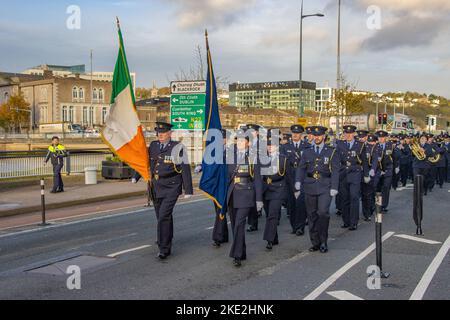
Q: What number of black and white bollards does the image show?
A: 2